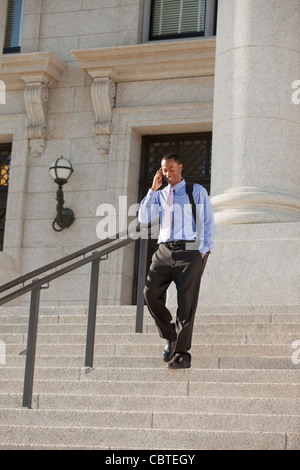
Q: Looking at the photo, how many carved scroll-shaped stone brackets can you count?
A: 2